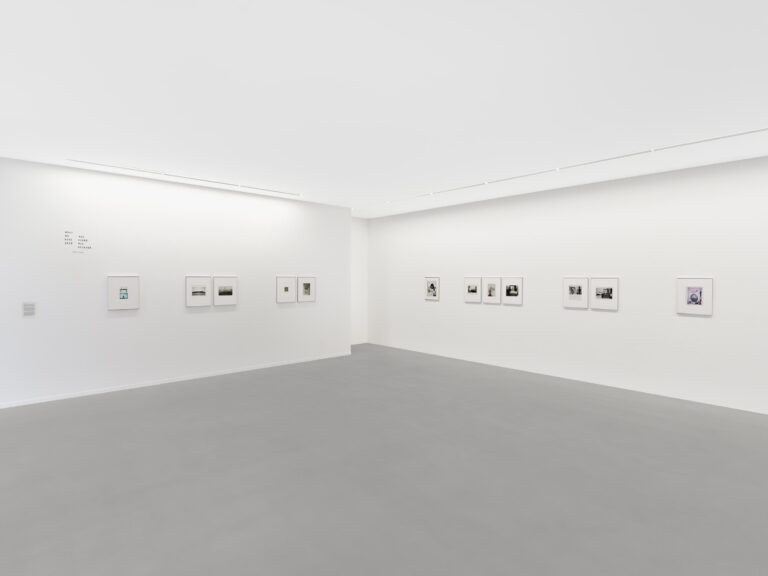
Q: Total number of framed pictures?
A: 12